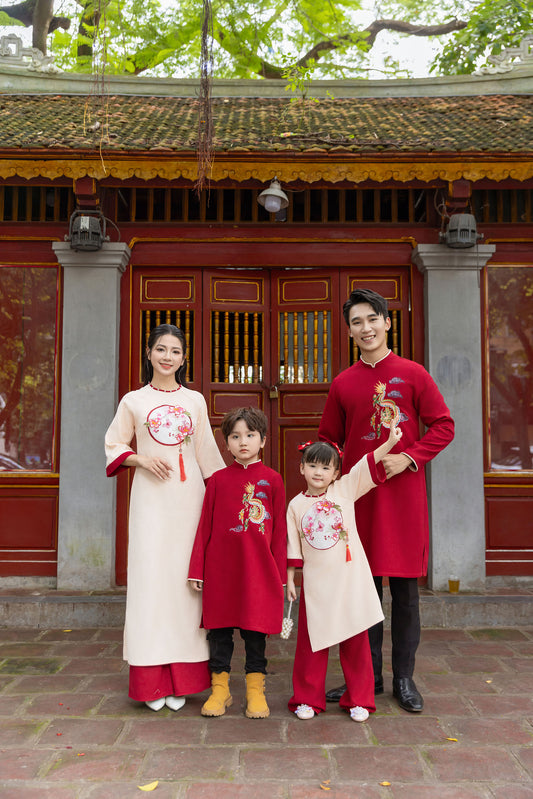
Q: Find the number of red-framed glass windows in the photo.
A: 2